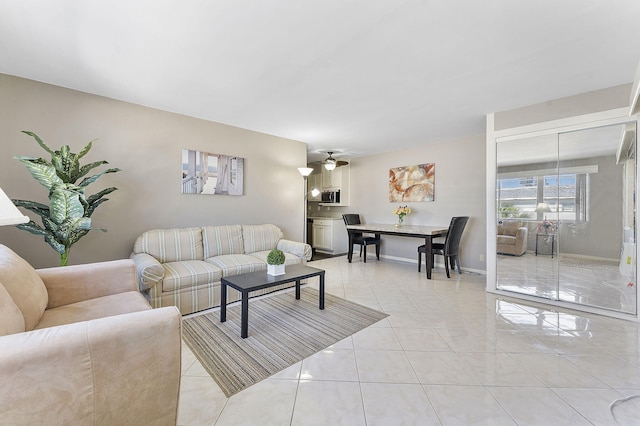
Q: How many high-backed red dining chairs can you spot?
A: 0